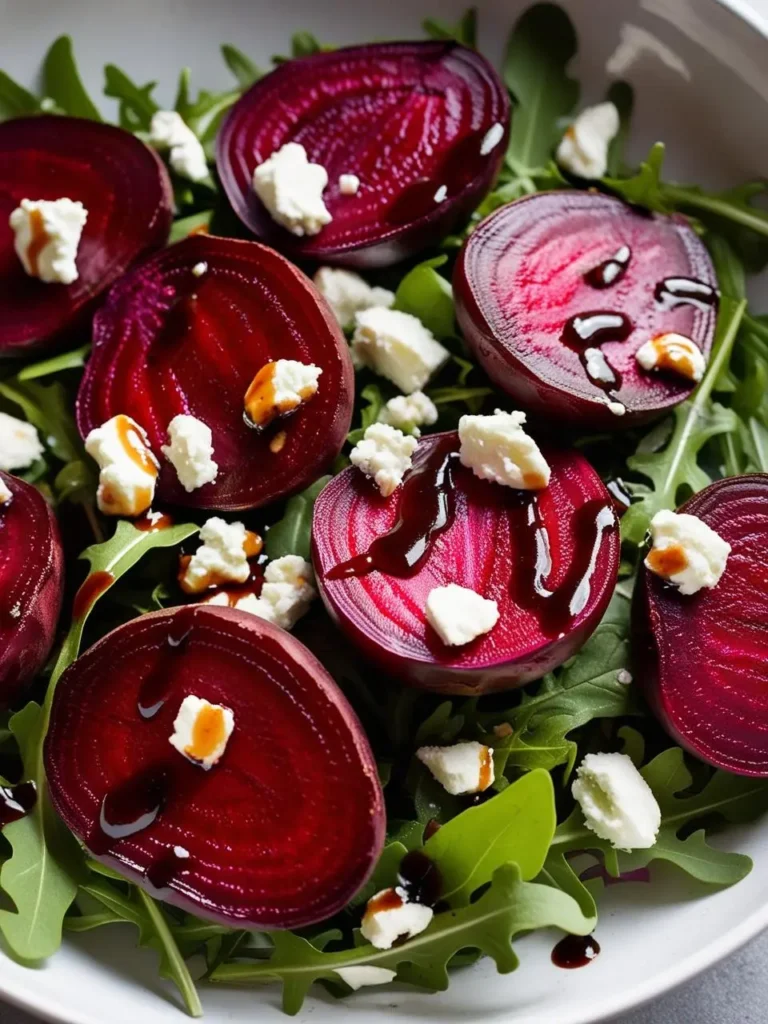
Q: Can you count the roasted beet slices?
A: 8